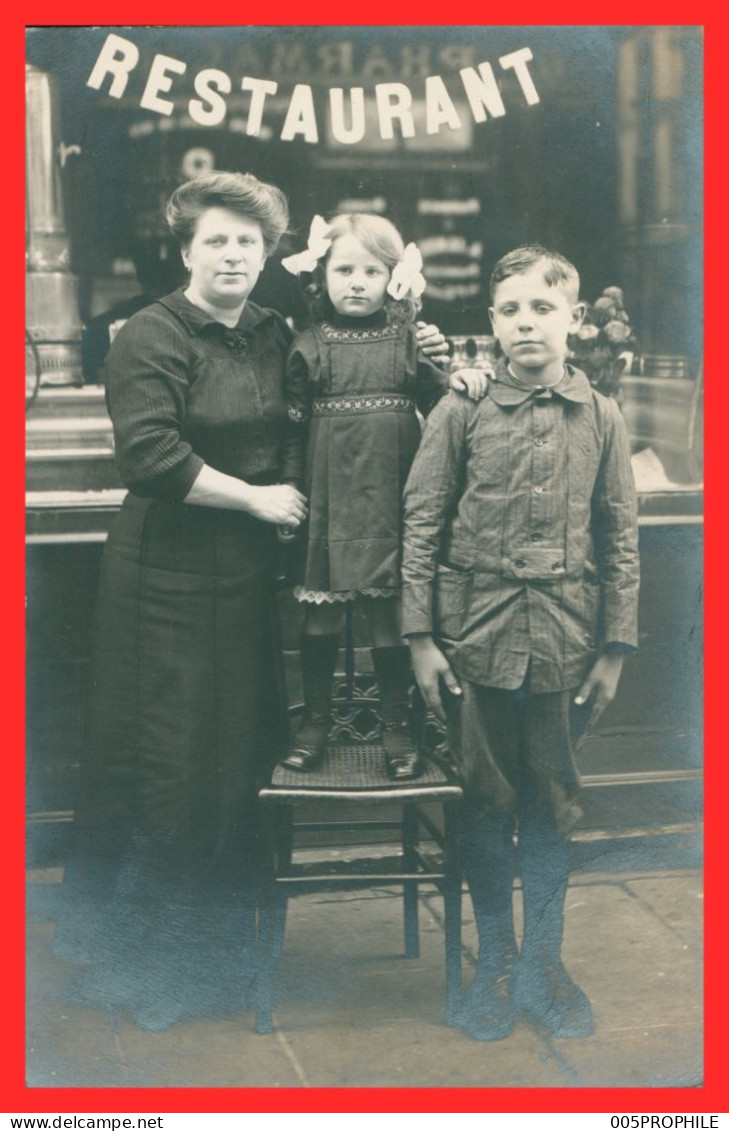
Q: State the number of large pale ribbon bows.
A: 2